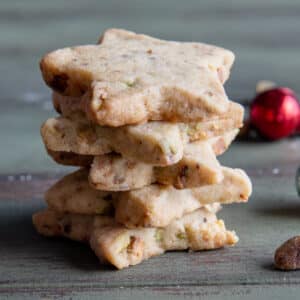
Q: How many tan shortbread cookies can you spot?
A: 5